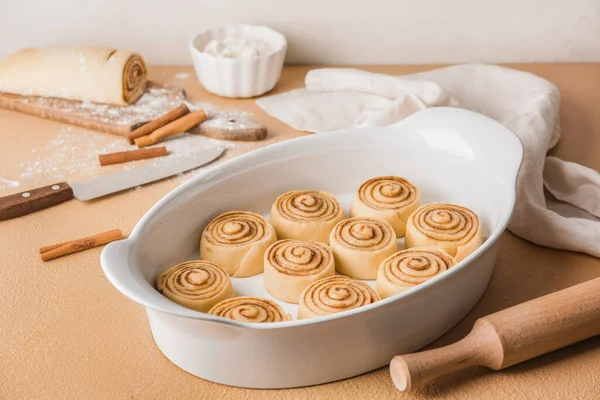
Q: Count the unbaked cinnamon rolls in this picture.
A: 10